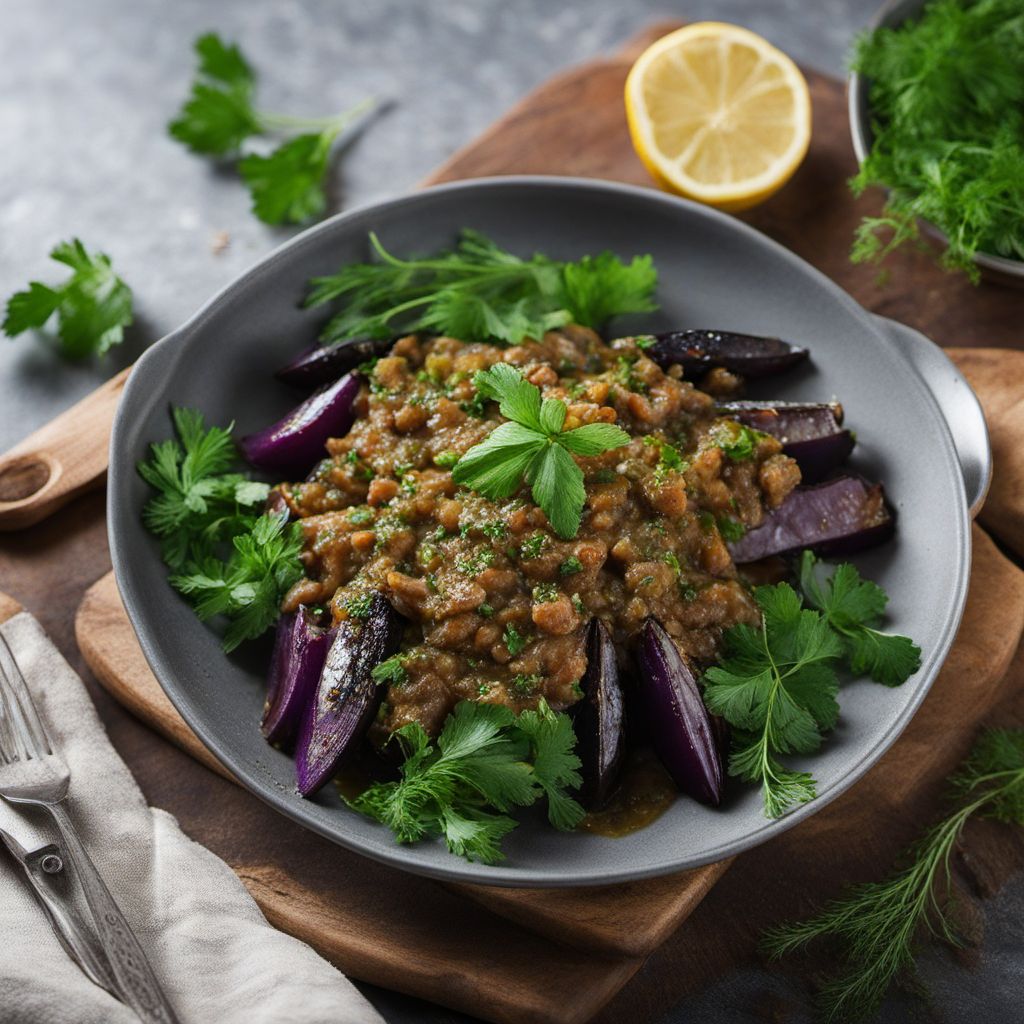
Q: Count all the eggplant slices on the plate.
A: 9